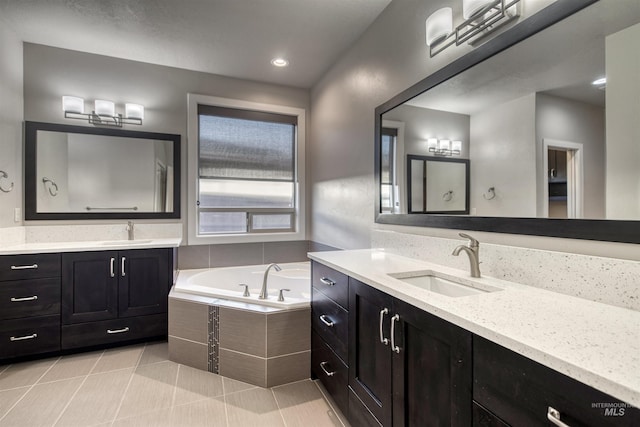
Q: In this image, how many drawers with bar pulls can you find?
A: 8